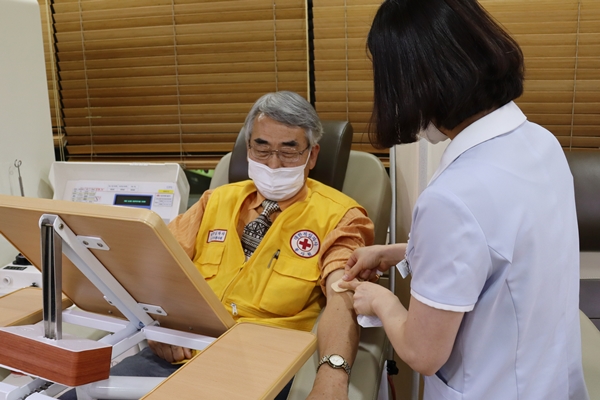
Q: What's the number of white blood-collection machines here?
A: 1